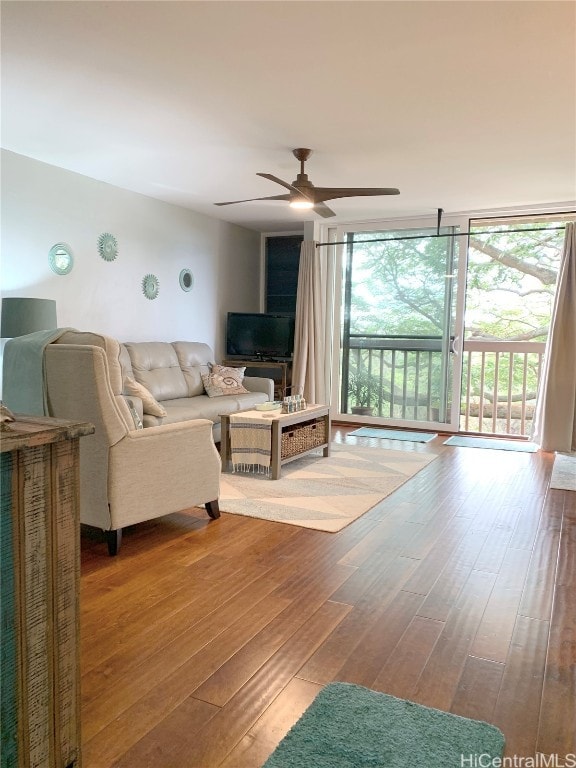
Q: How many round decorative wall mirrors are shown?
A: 4